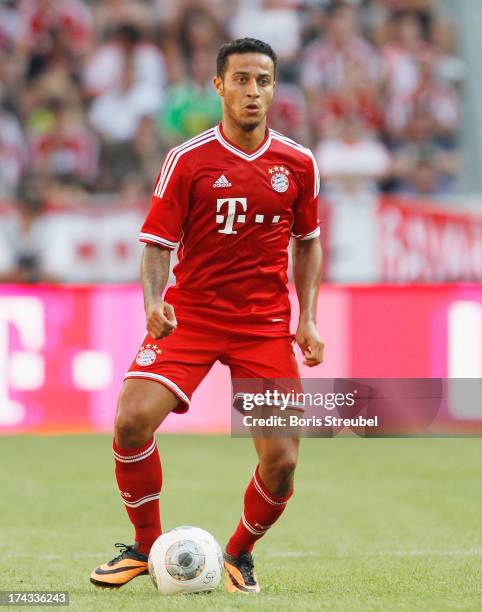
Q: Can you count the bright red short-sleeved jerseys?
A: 1